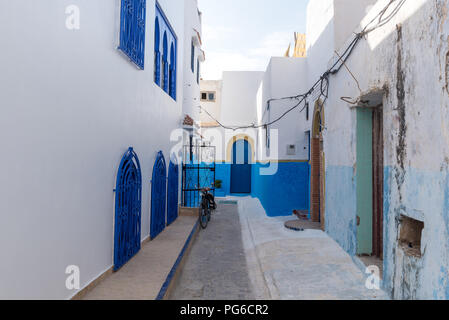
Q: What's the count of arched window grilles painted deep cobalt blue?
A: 3